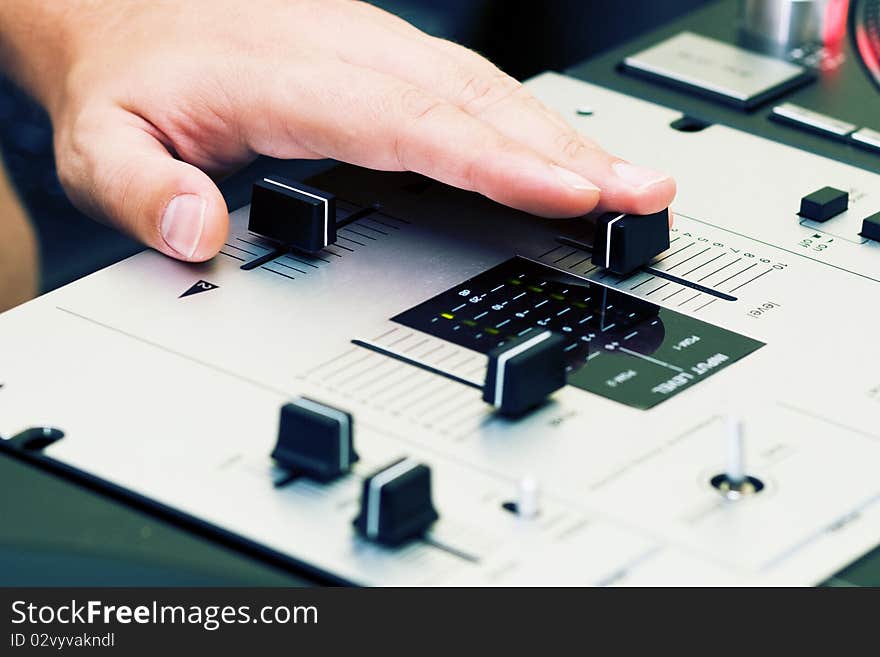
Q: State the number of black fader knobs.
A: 5